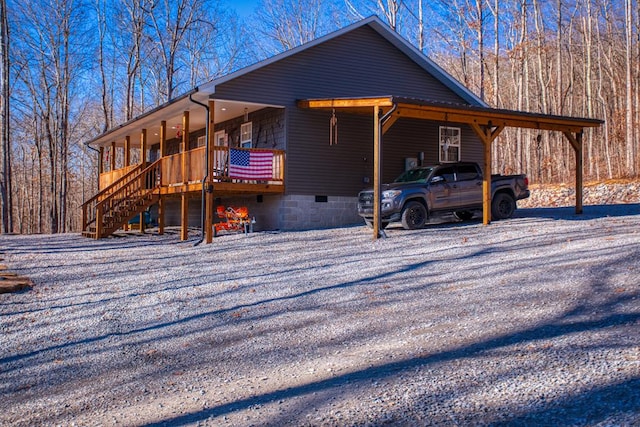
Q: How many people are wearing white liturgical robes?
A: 0